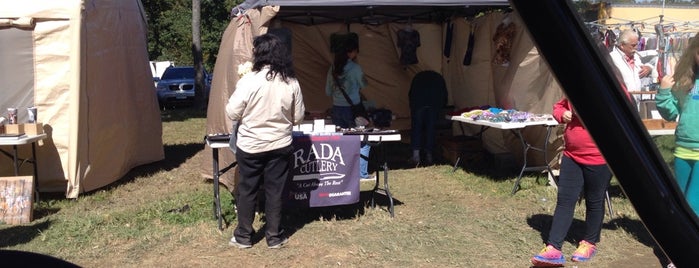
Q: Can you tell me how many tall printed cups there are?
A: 2